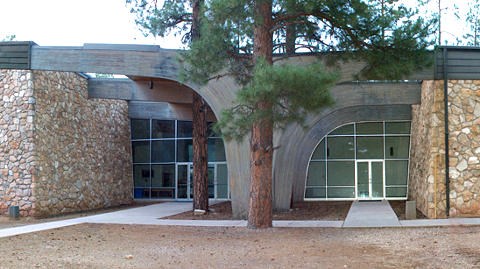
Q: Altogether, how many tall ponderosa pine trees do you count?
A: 2